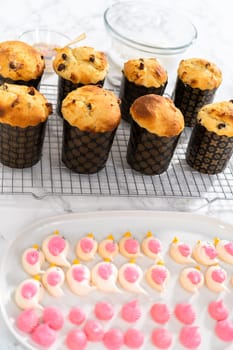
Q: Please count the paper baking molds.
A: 8